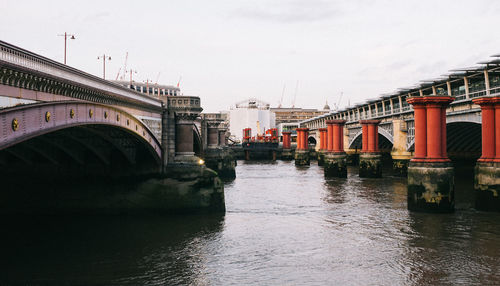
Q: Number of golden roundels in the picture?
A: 11